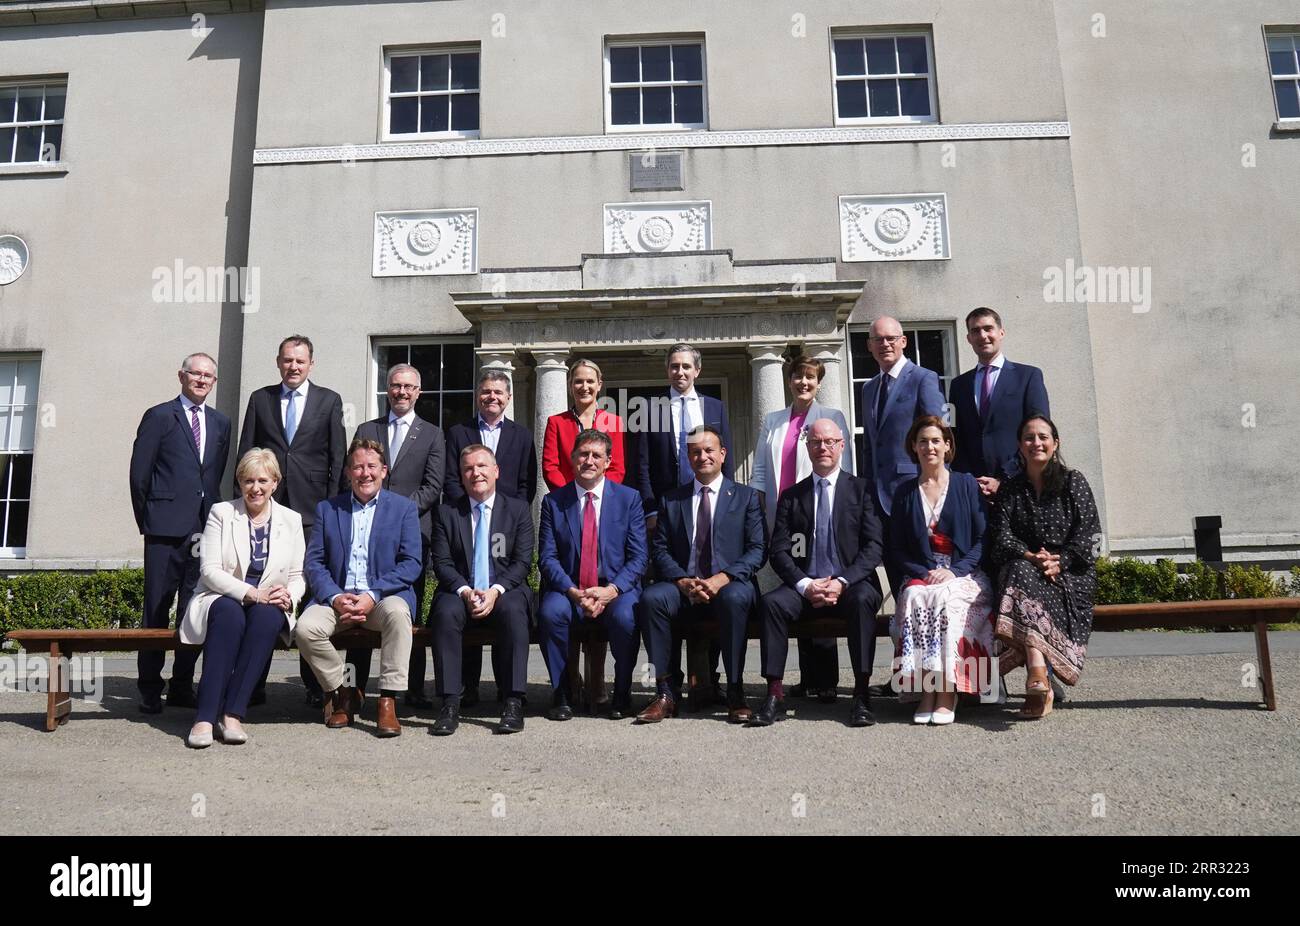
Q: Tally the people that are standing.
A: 9